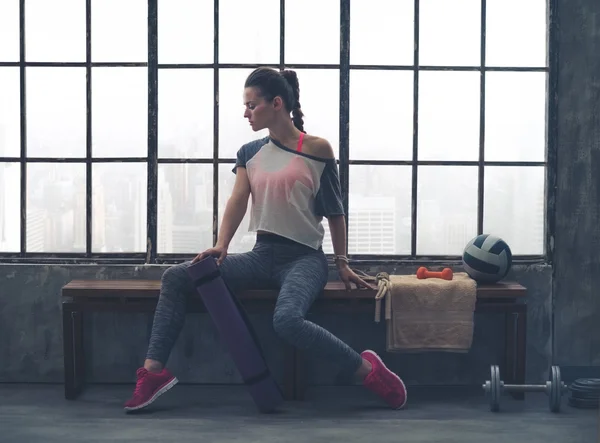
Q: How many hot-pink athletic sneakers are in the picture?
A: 2